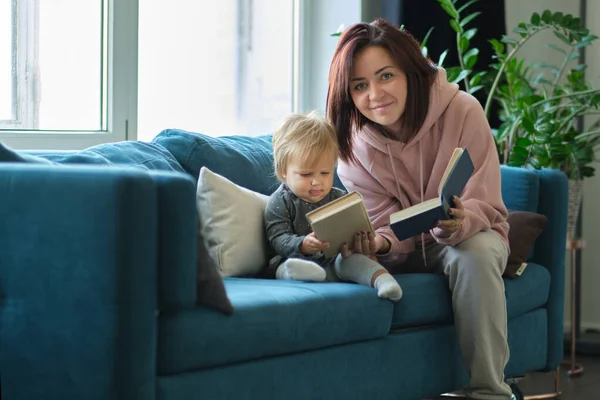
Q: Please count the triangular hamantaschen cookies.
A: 0